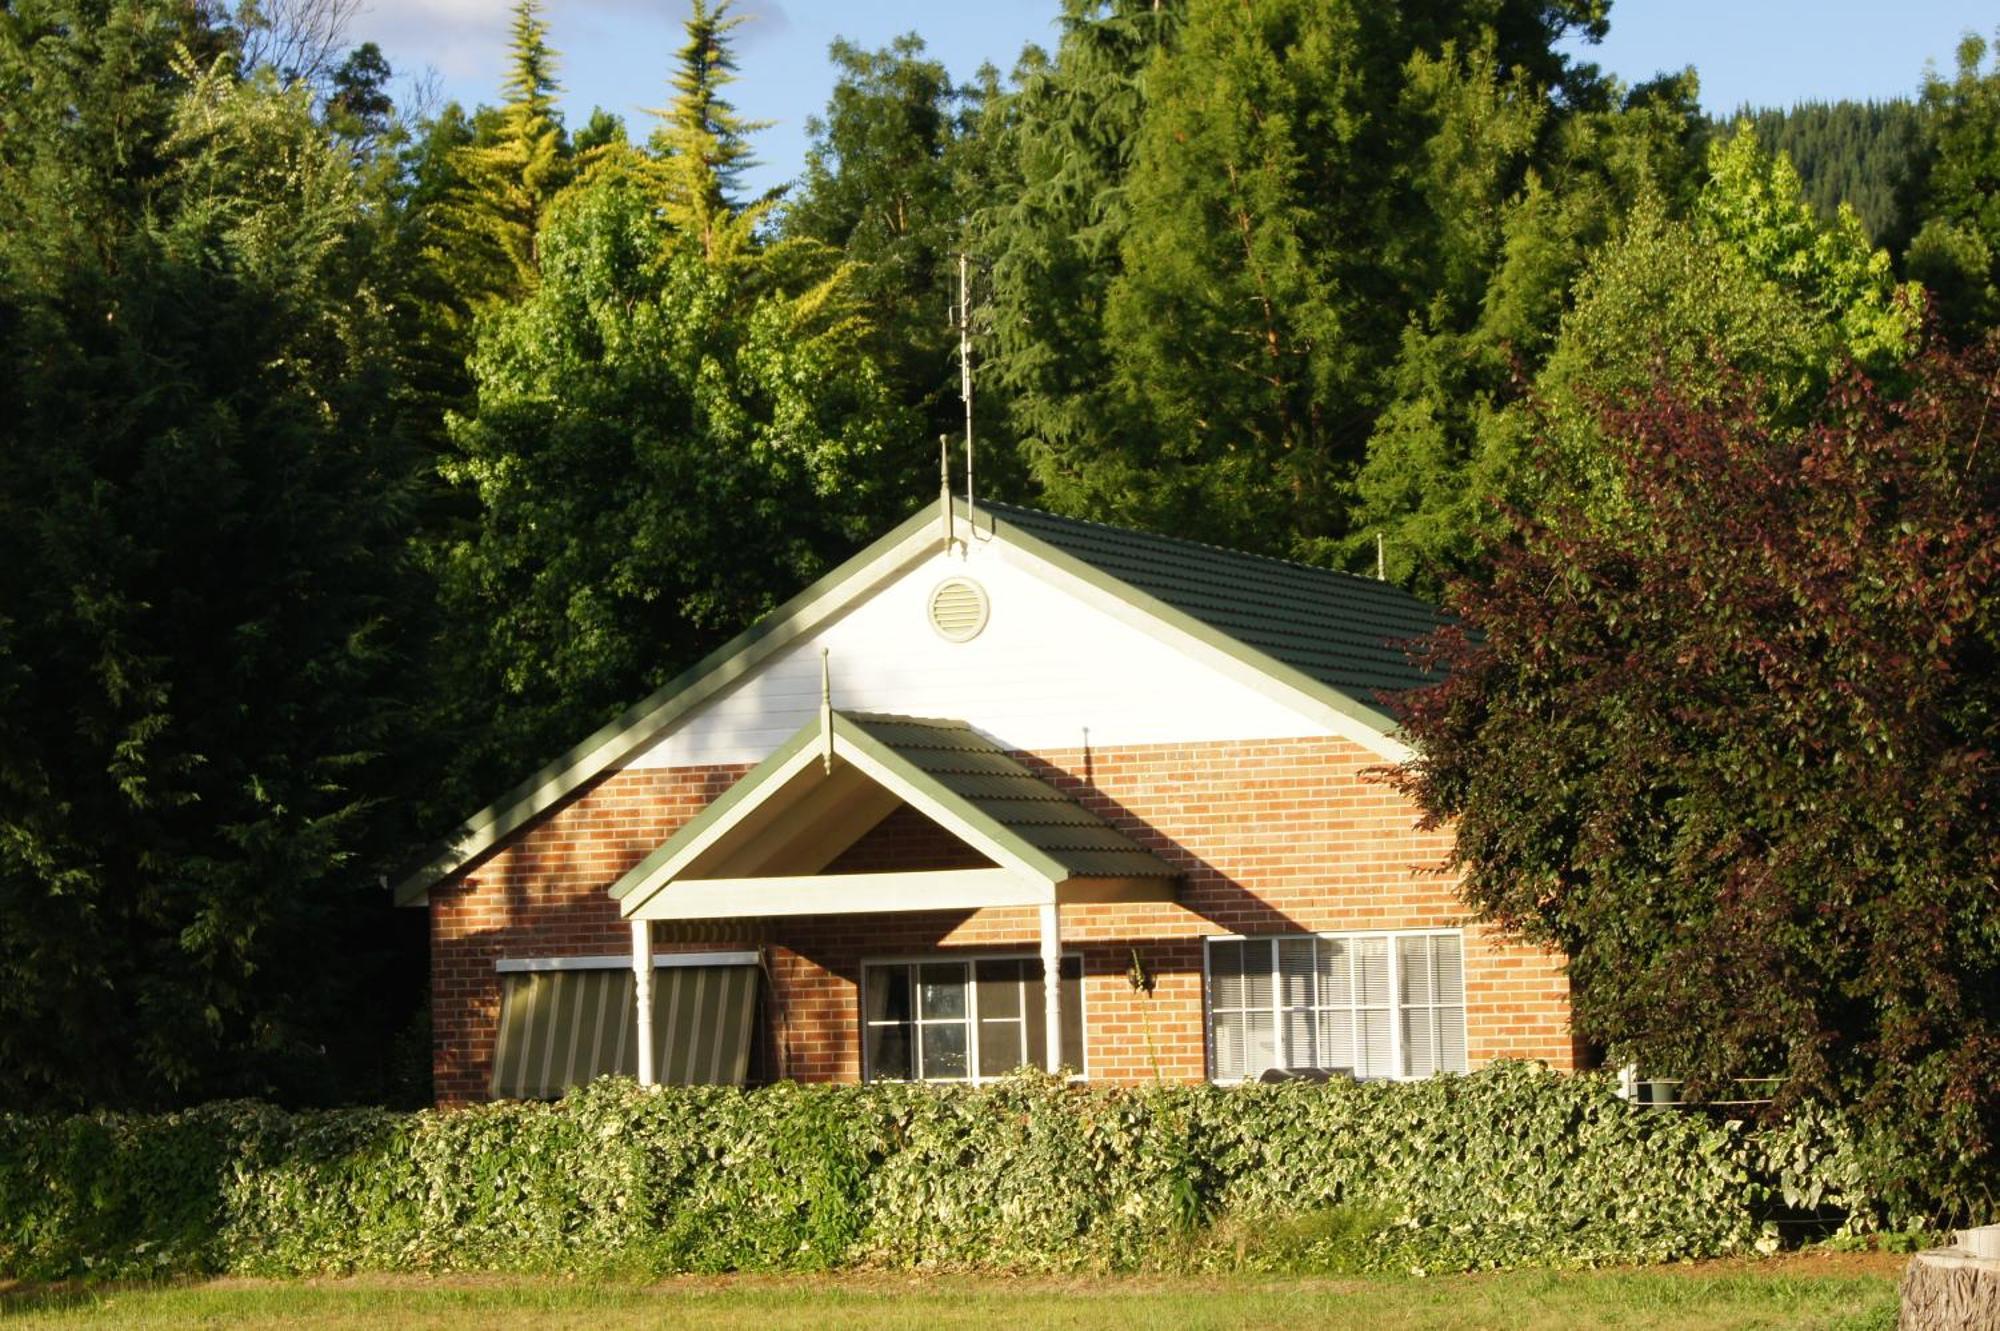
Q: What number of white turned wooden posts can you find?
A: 2